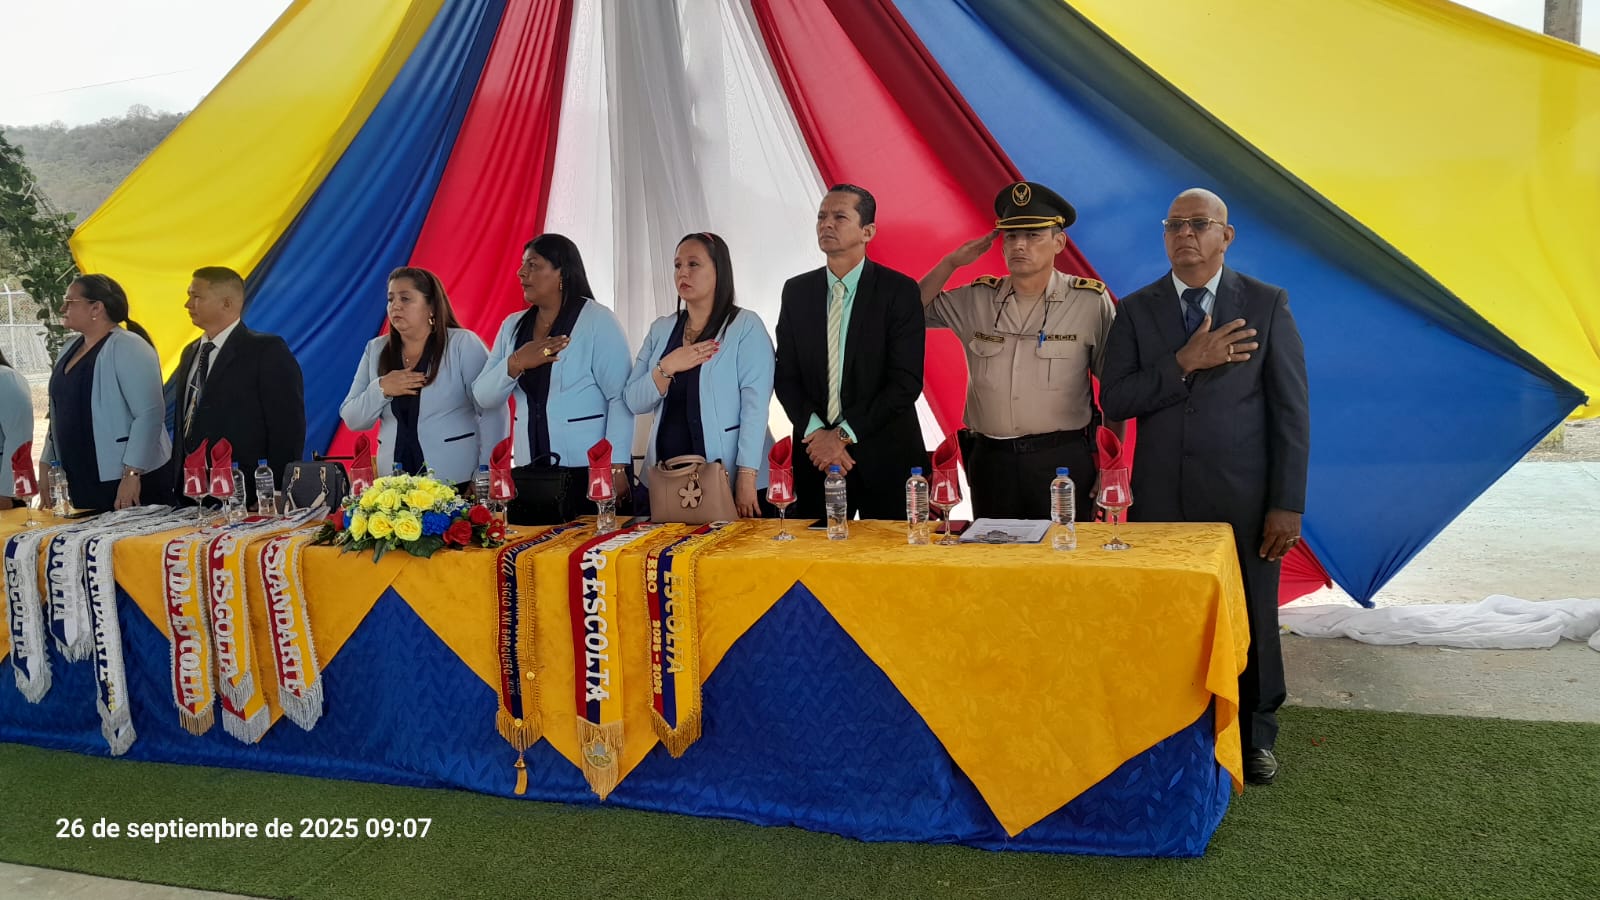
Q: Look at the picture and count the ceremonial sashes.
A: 9